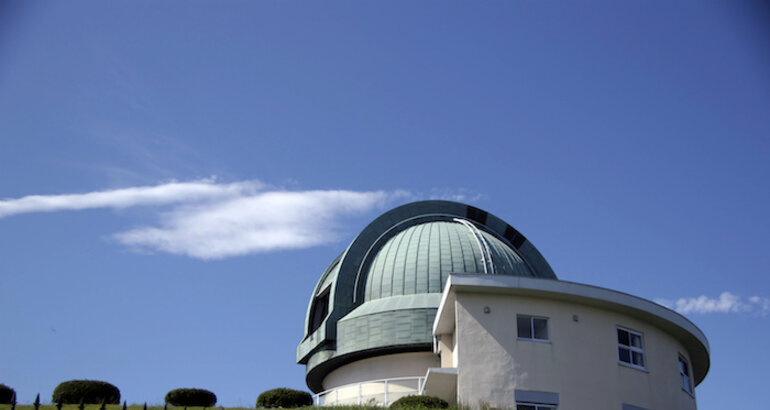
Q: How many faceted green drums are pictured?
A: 1